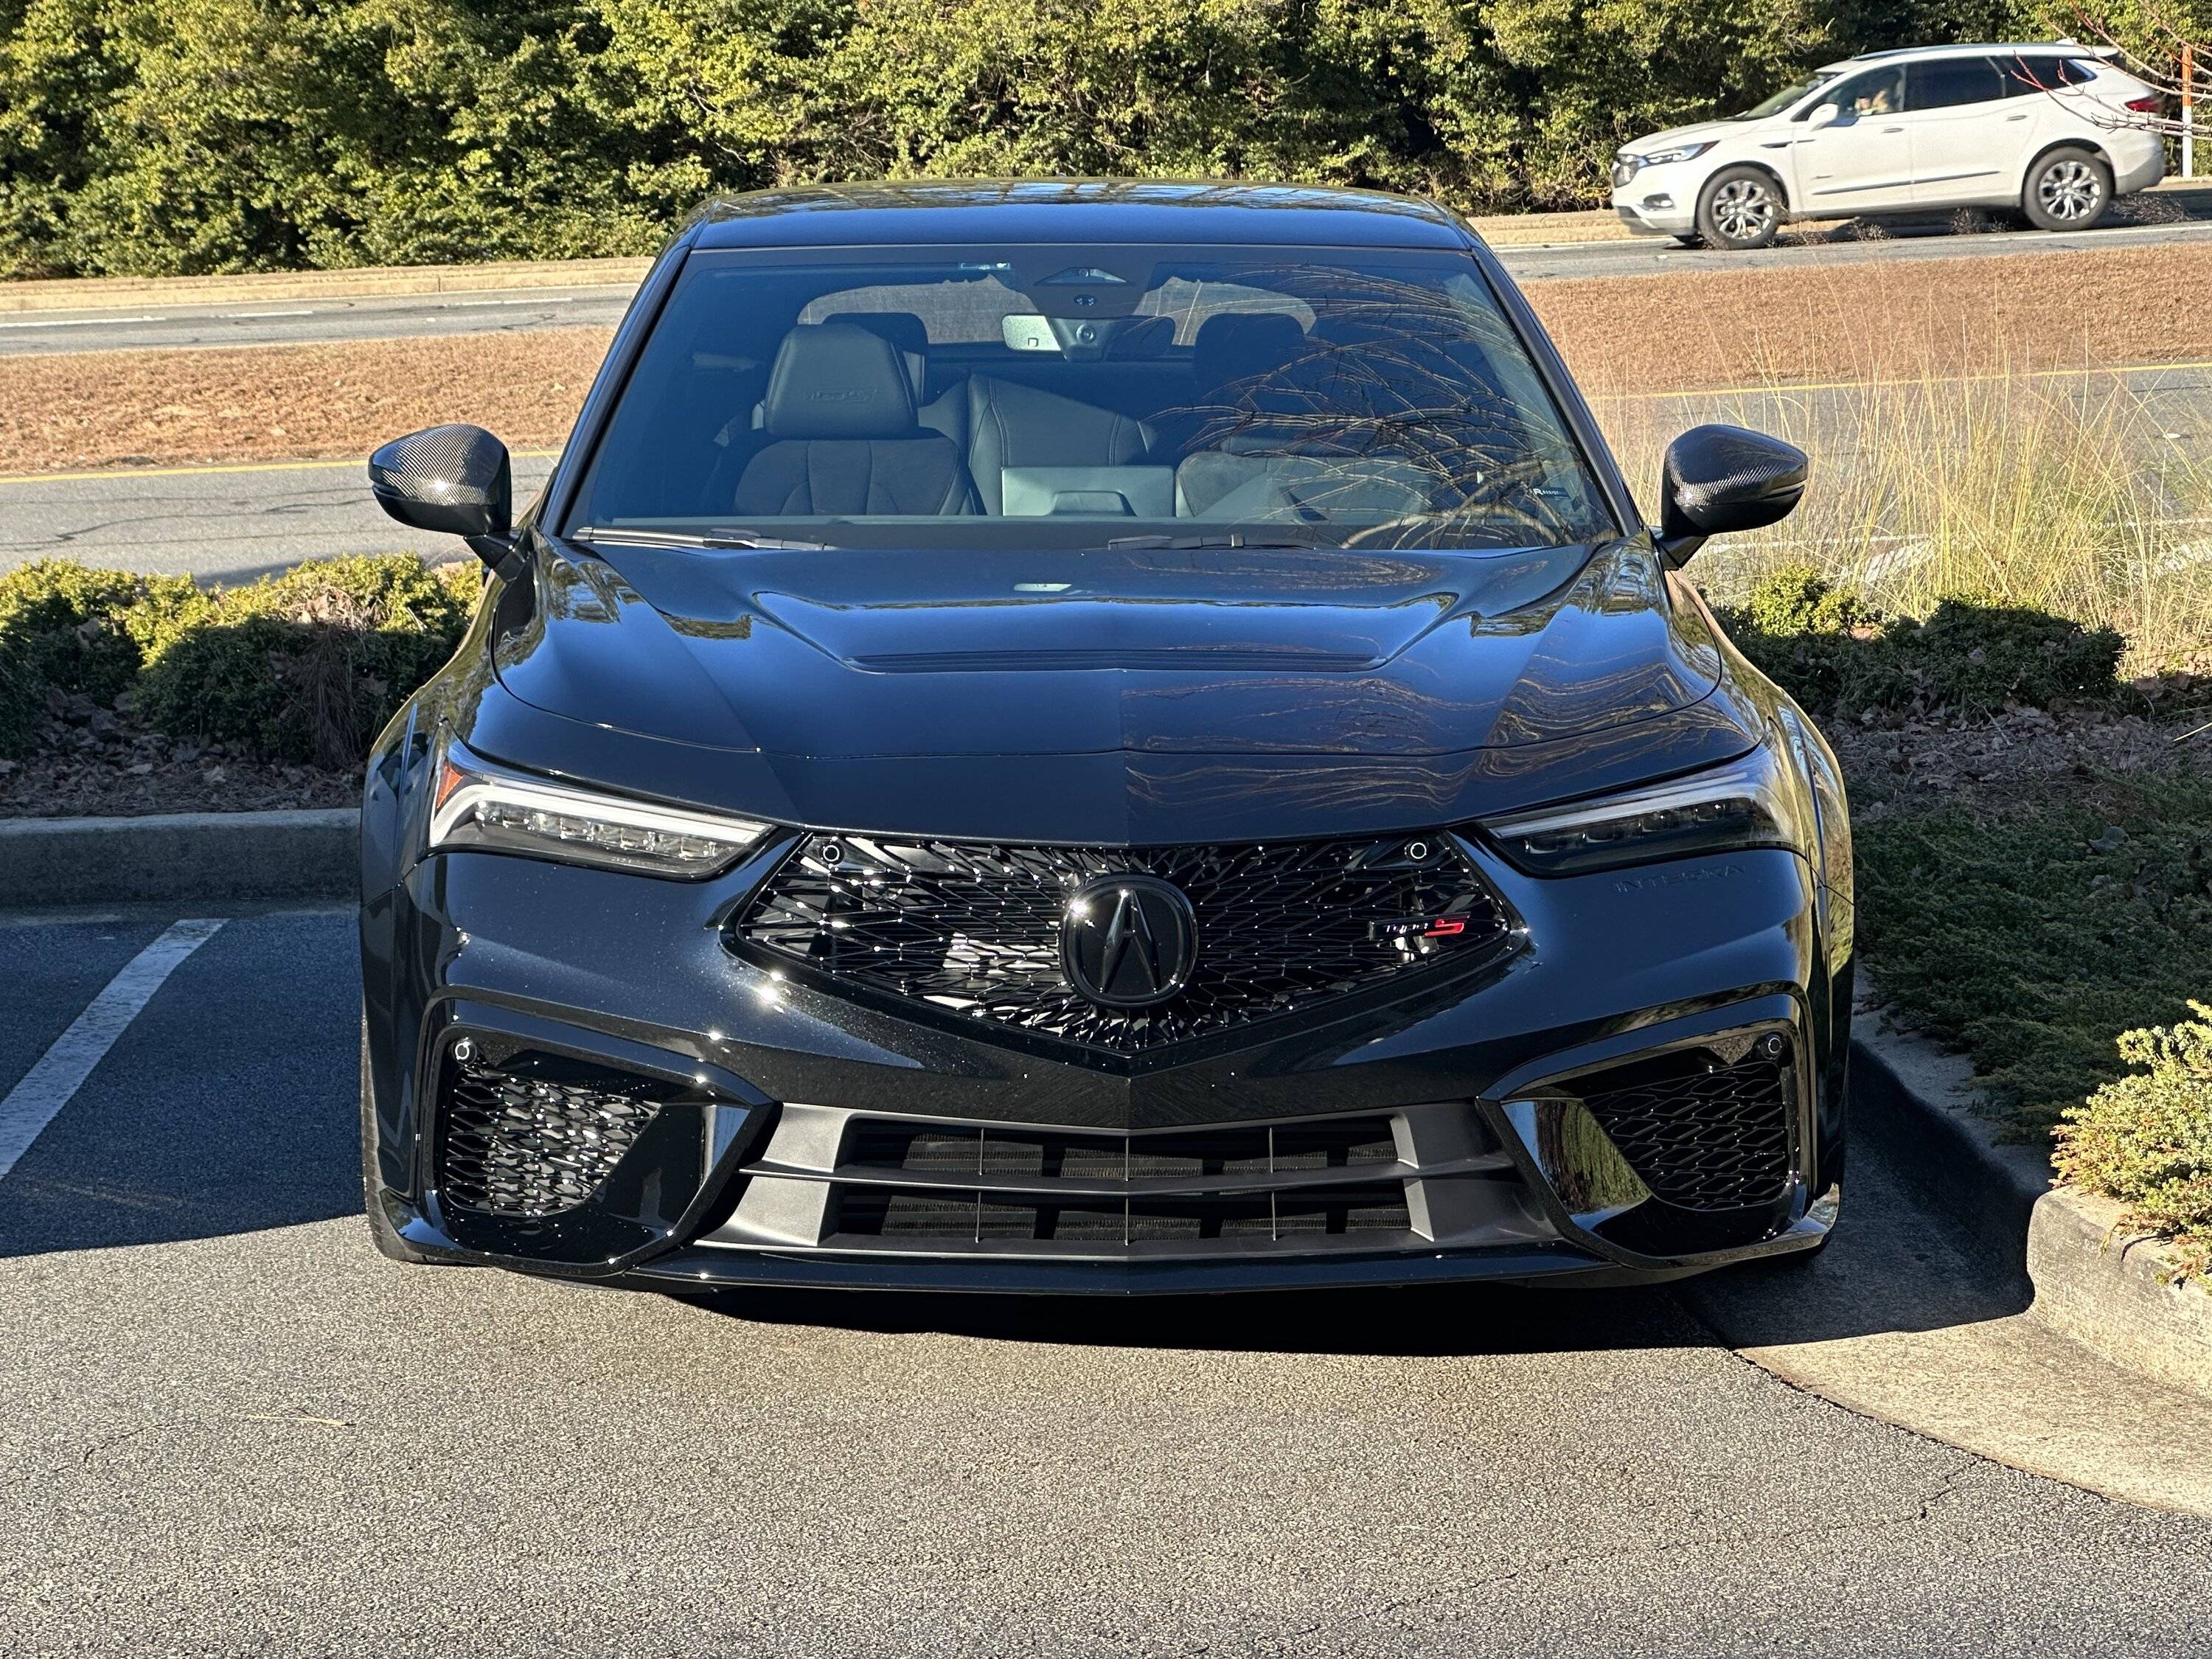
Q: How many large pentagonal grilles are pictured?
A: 1